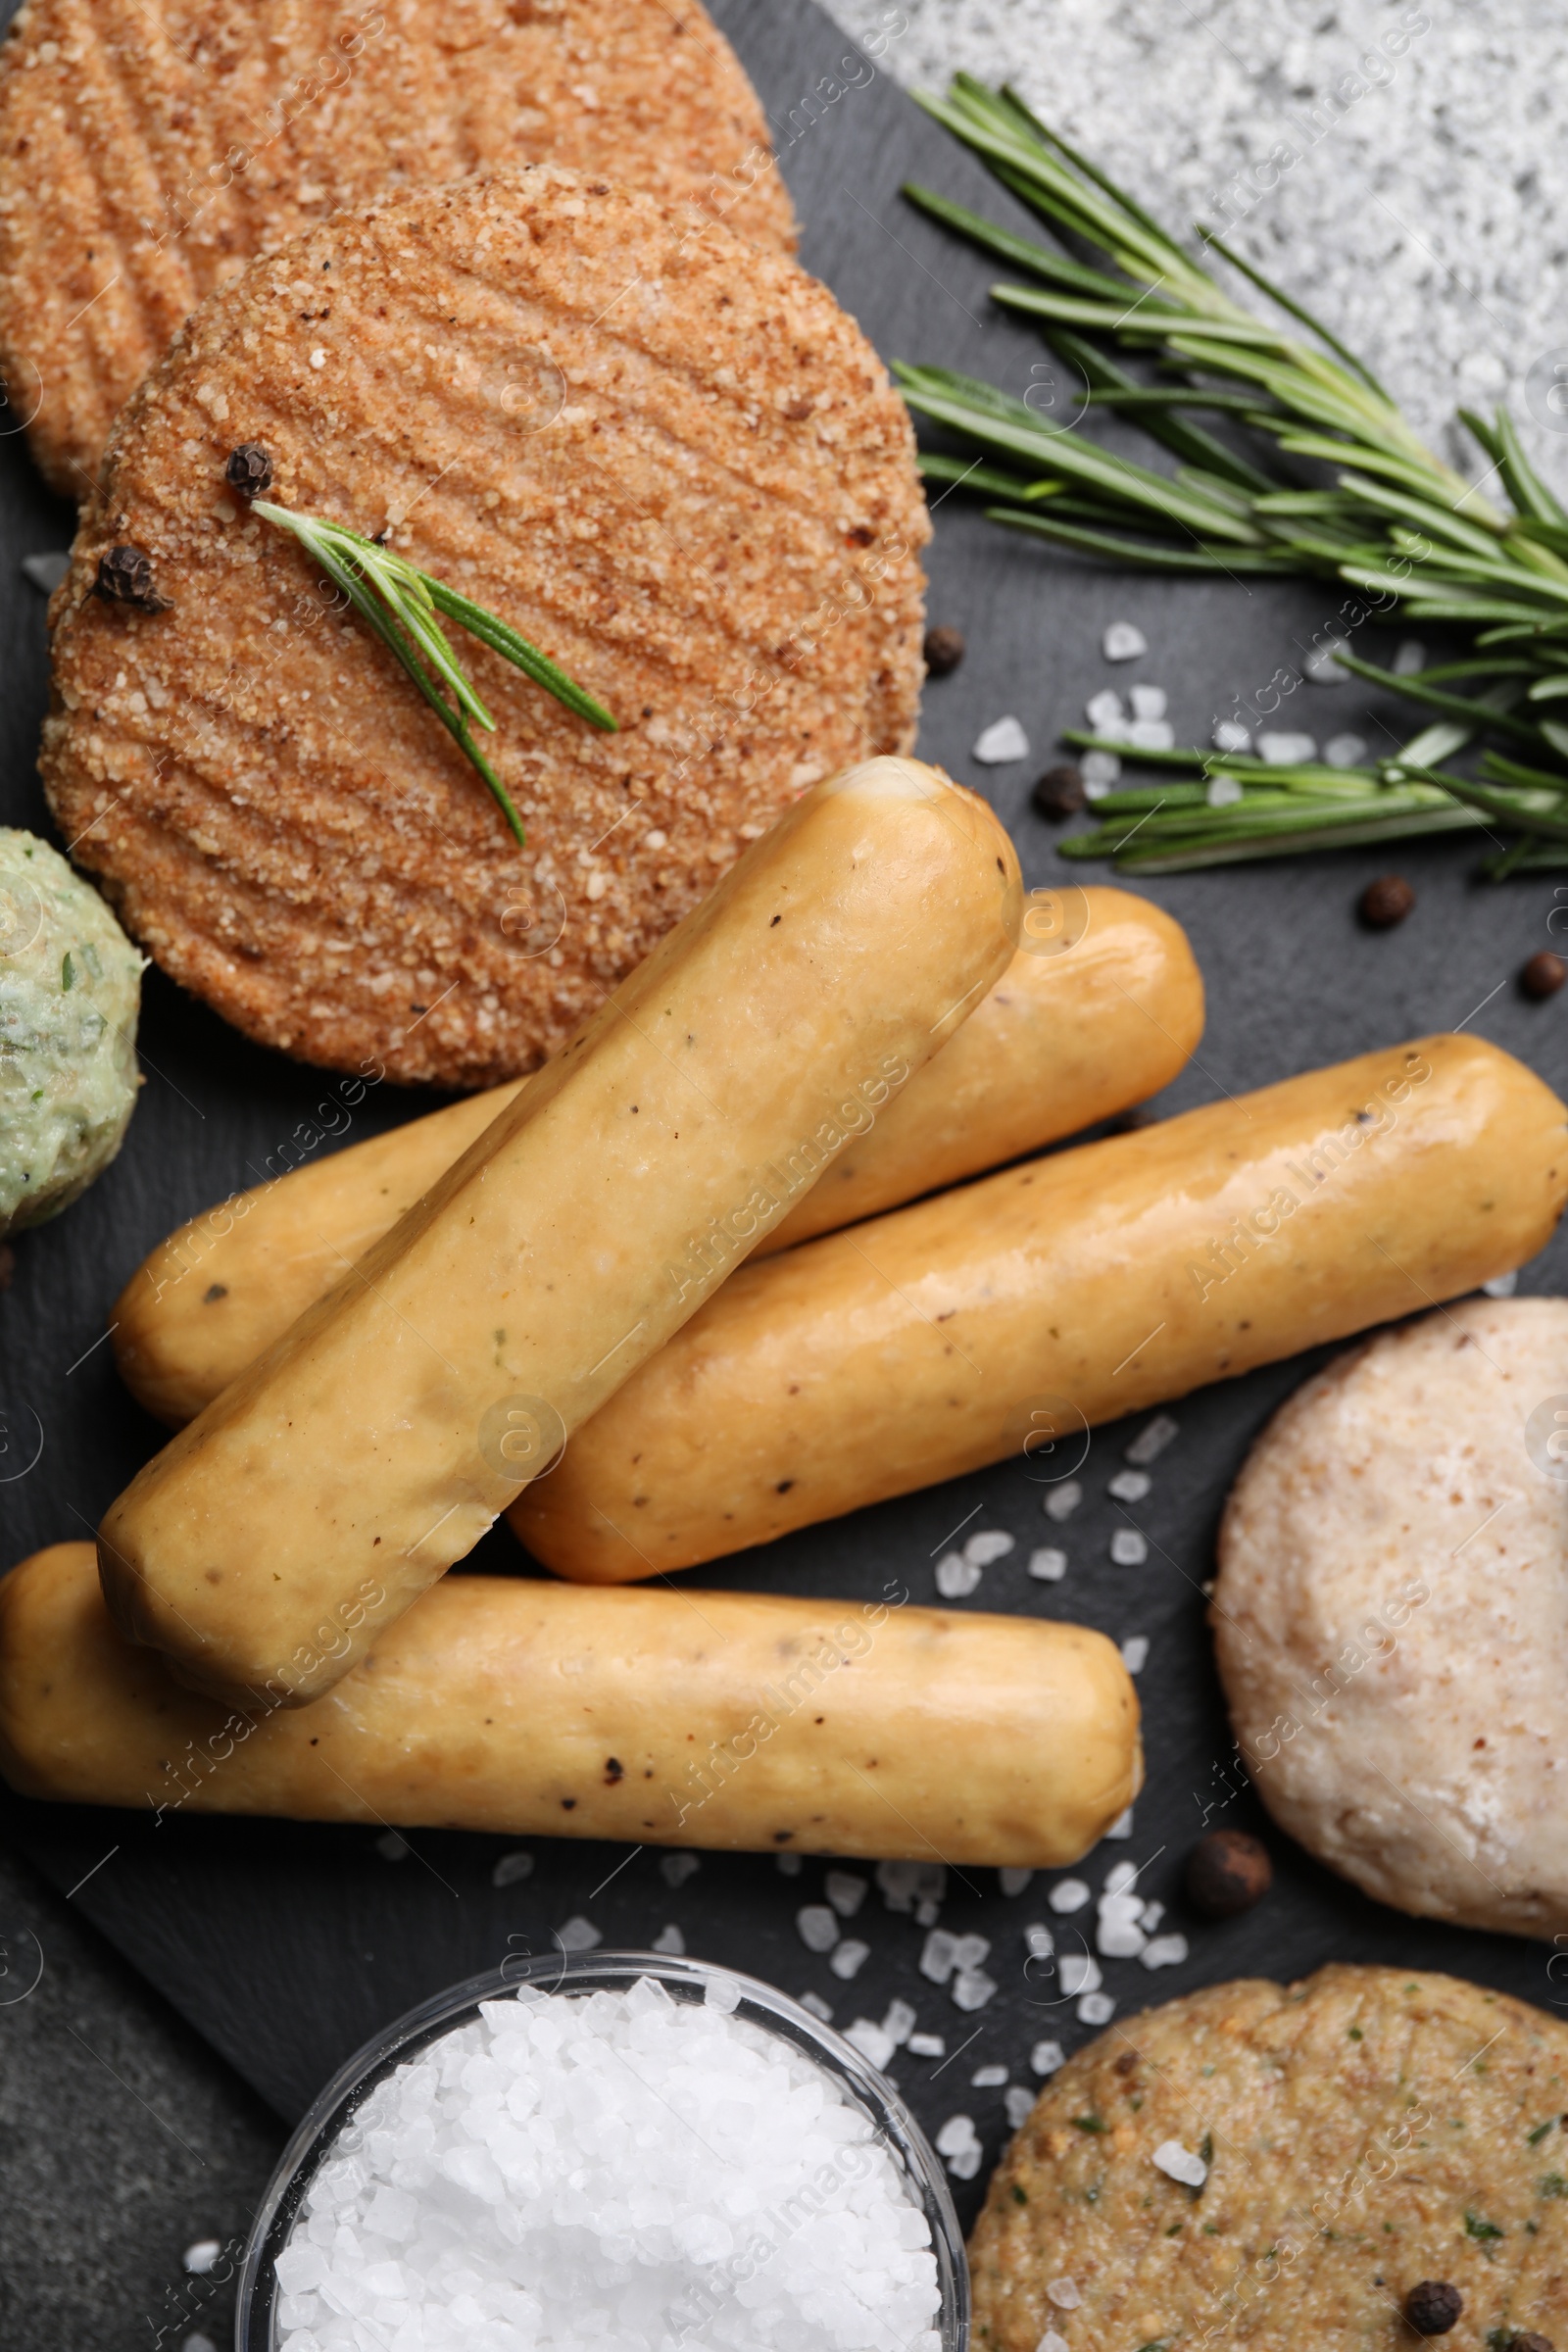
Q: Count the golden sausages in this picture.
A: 4